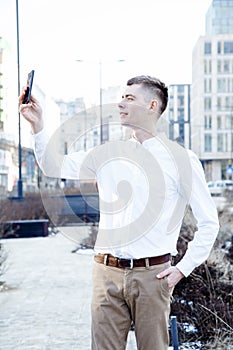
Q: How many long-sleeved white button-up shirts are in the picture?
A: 1